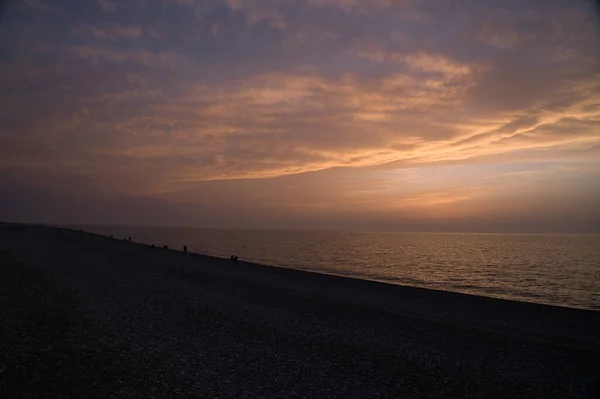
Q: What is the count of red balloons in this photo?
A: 0